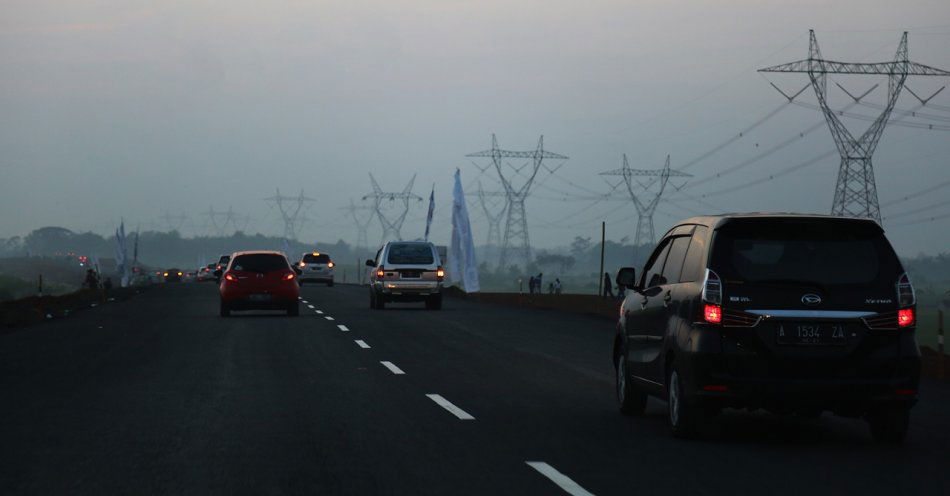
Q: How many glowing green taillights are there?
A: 0